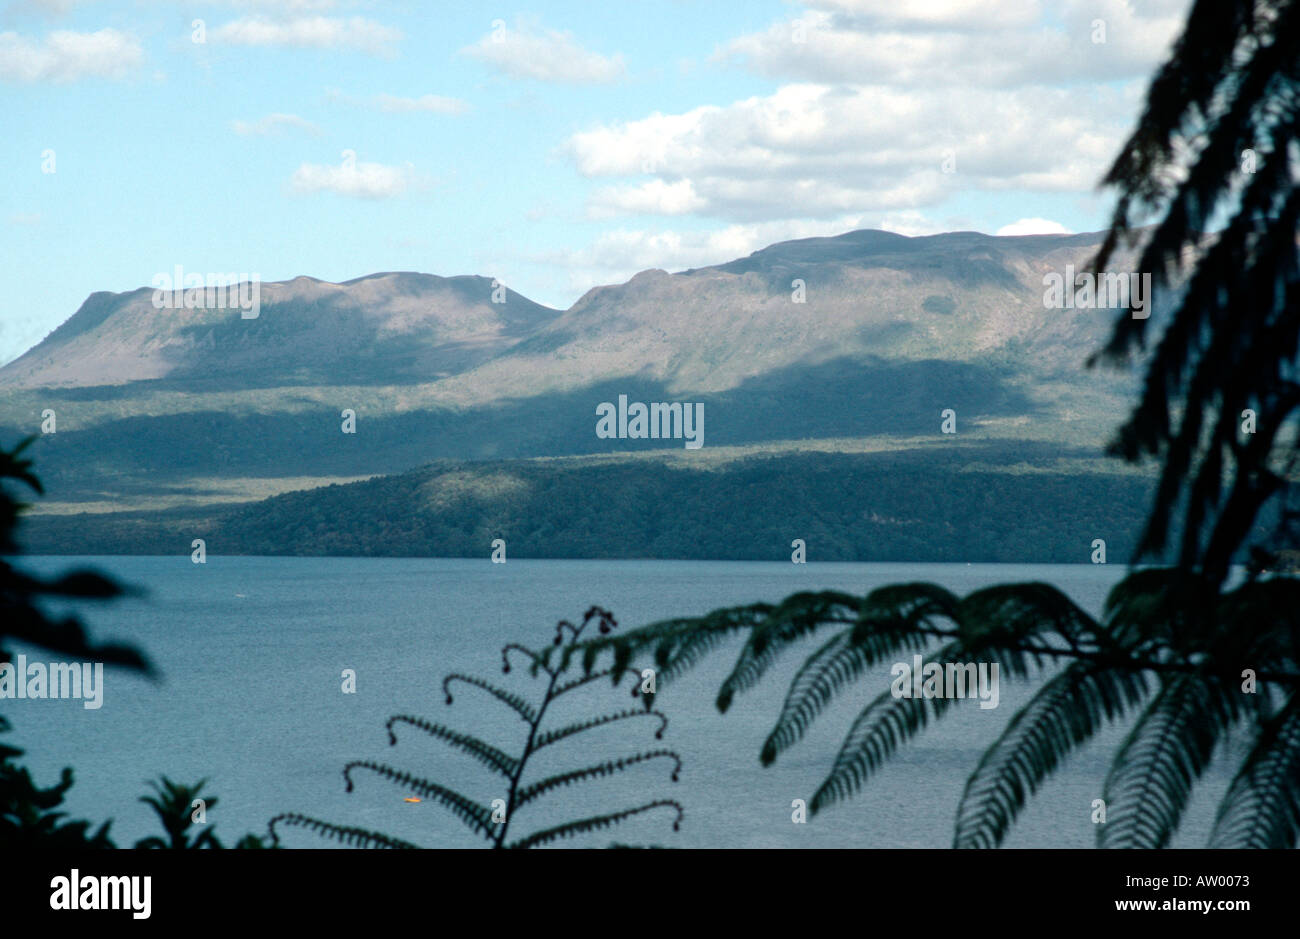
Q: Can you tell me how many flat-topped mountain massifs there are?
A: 2